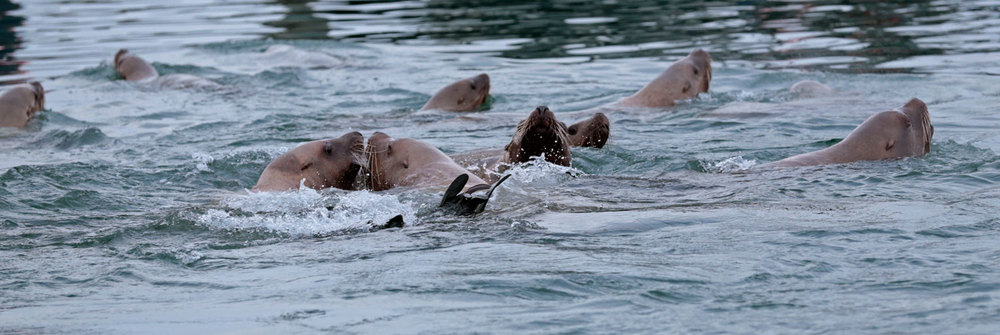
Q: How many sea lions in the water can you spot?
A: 9